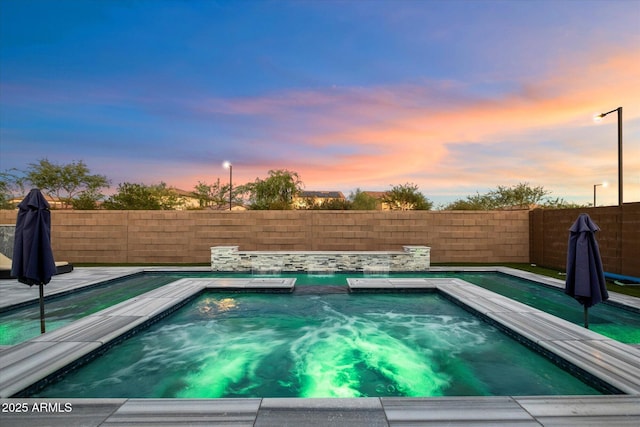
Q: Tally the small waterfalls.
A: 3